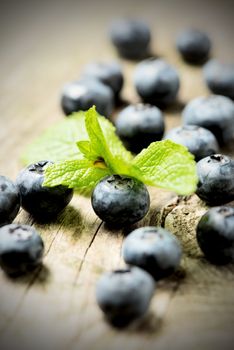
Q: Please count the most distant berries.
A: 2